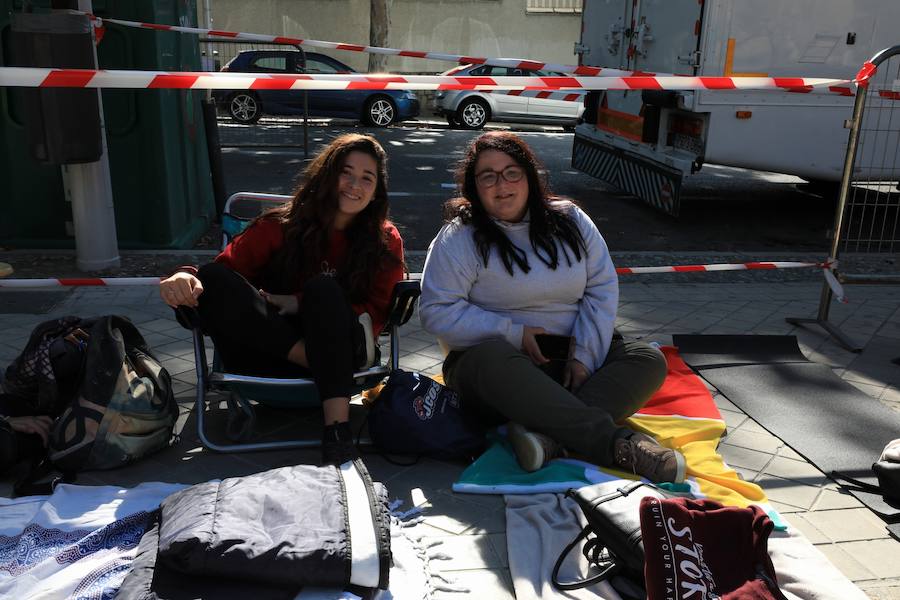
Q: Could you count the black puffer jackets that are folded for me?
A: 1